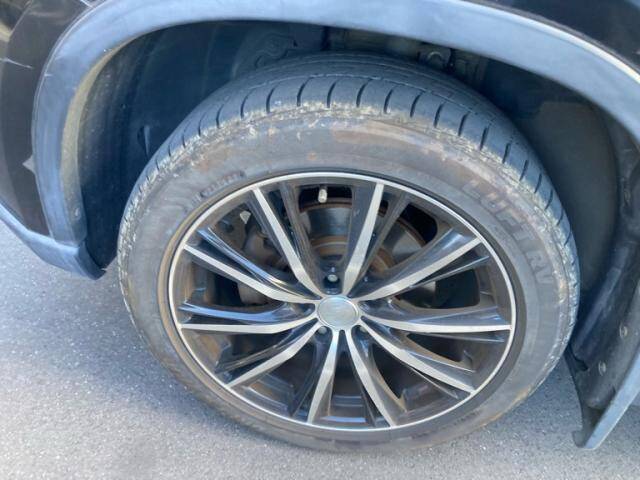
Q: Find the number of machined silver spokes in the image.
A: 10